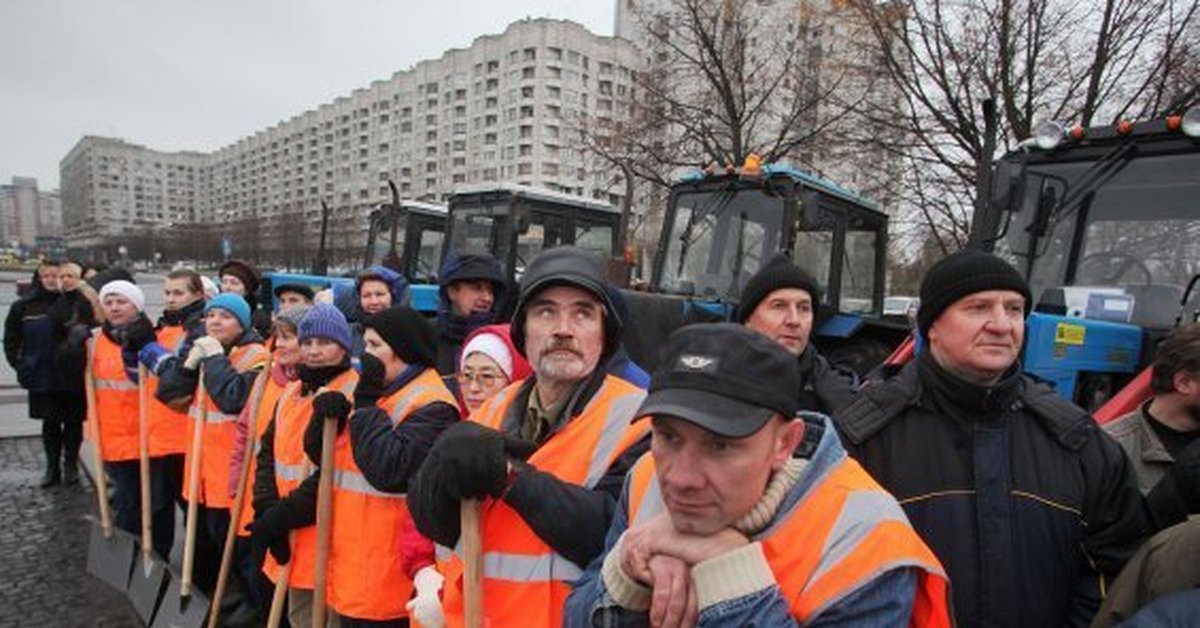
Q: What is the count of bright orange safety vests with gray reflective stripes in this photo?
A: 8